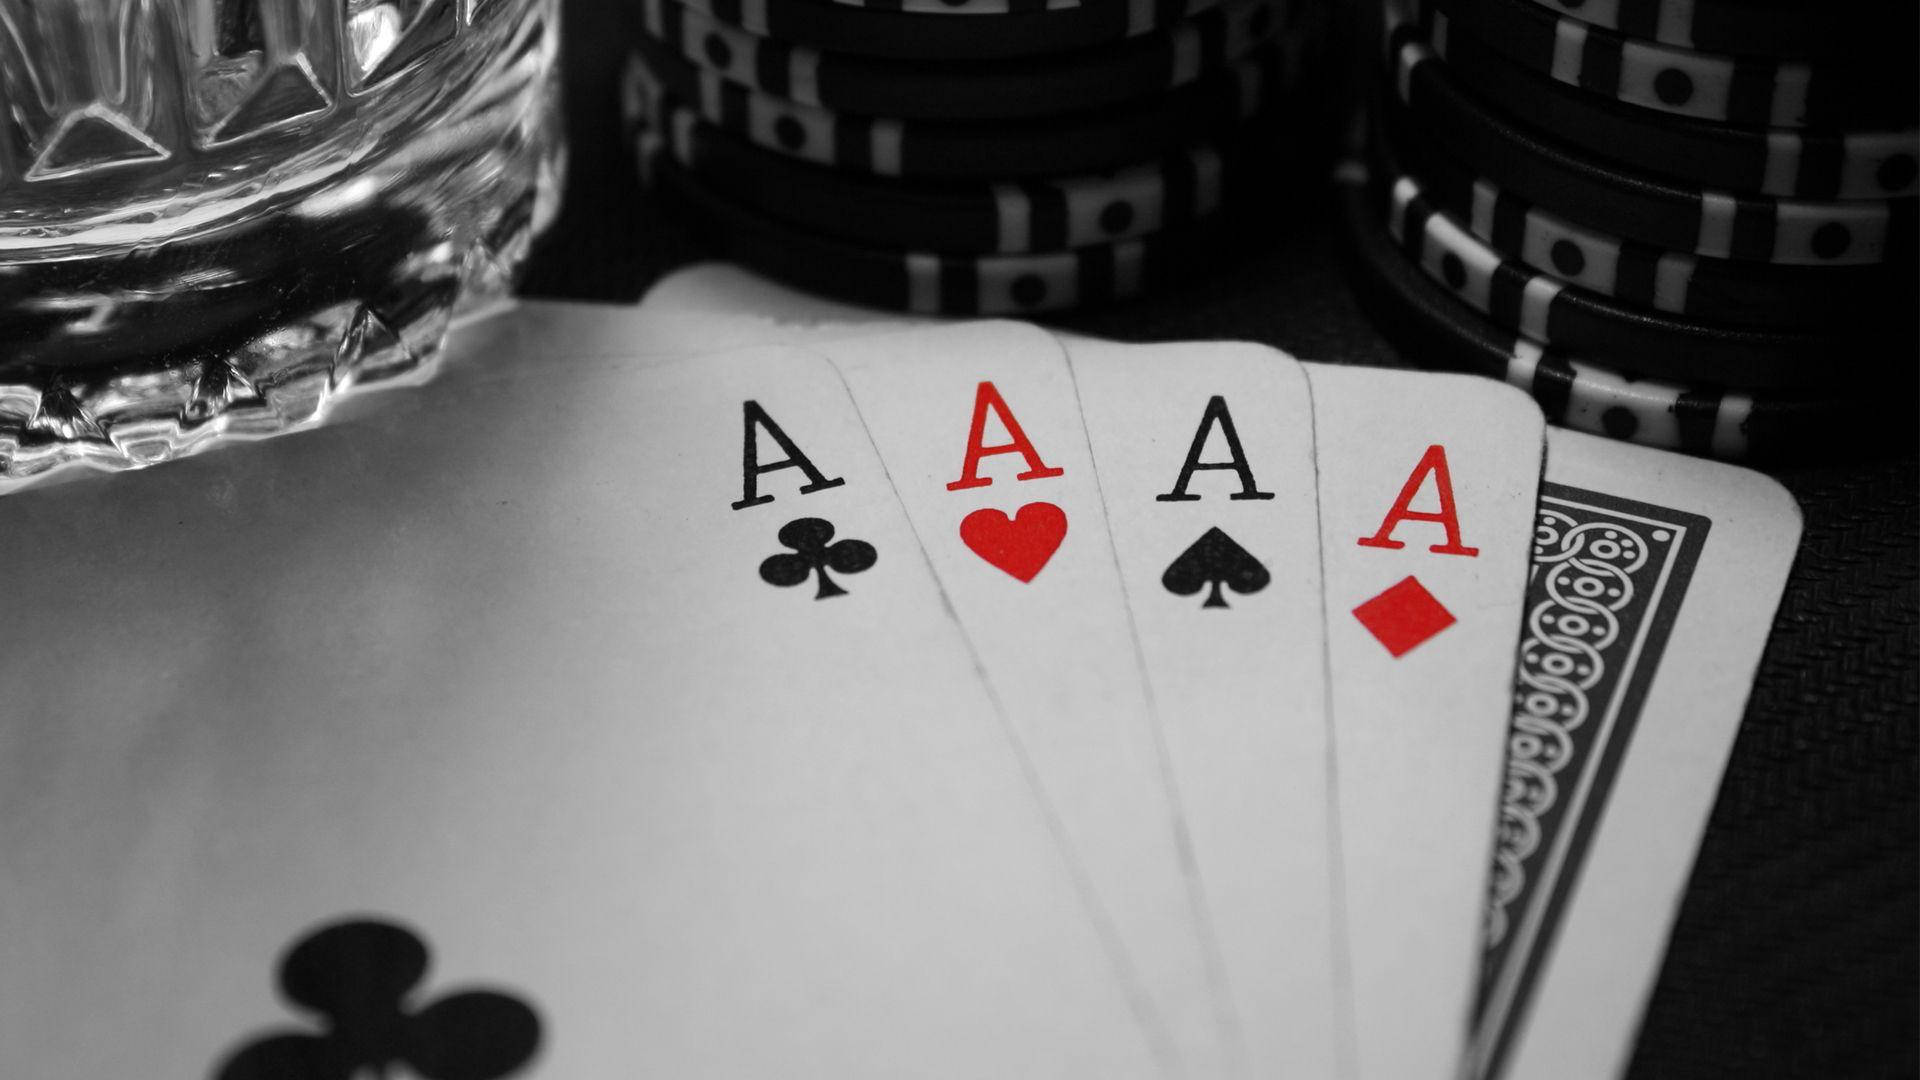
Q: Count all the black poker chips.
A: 13